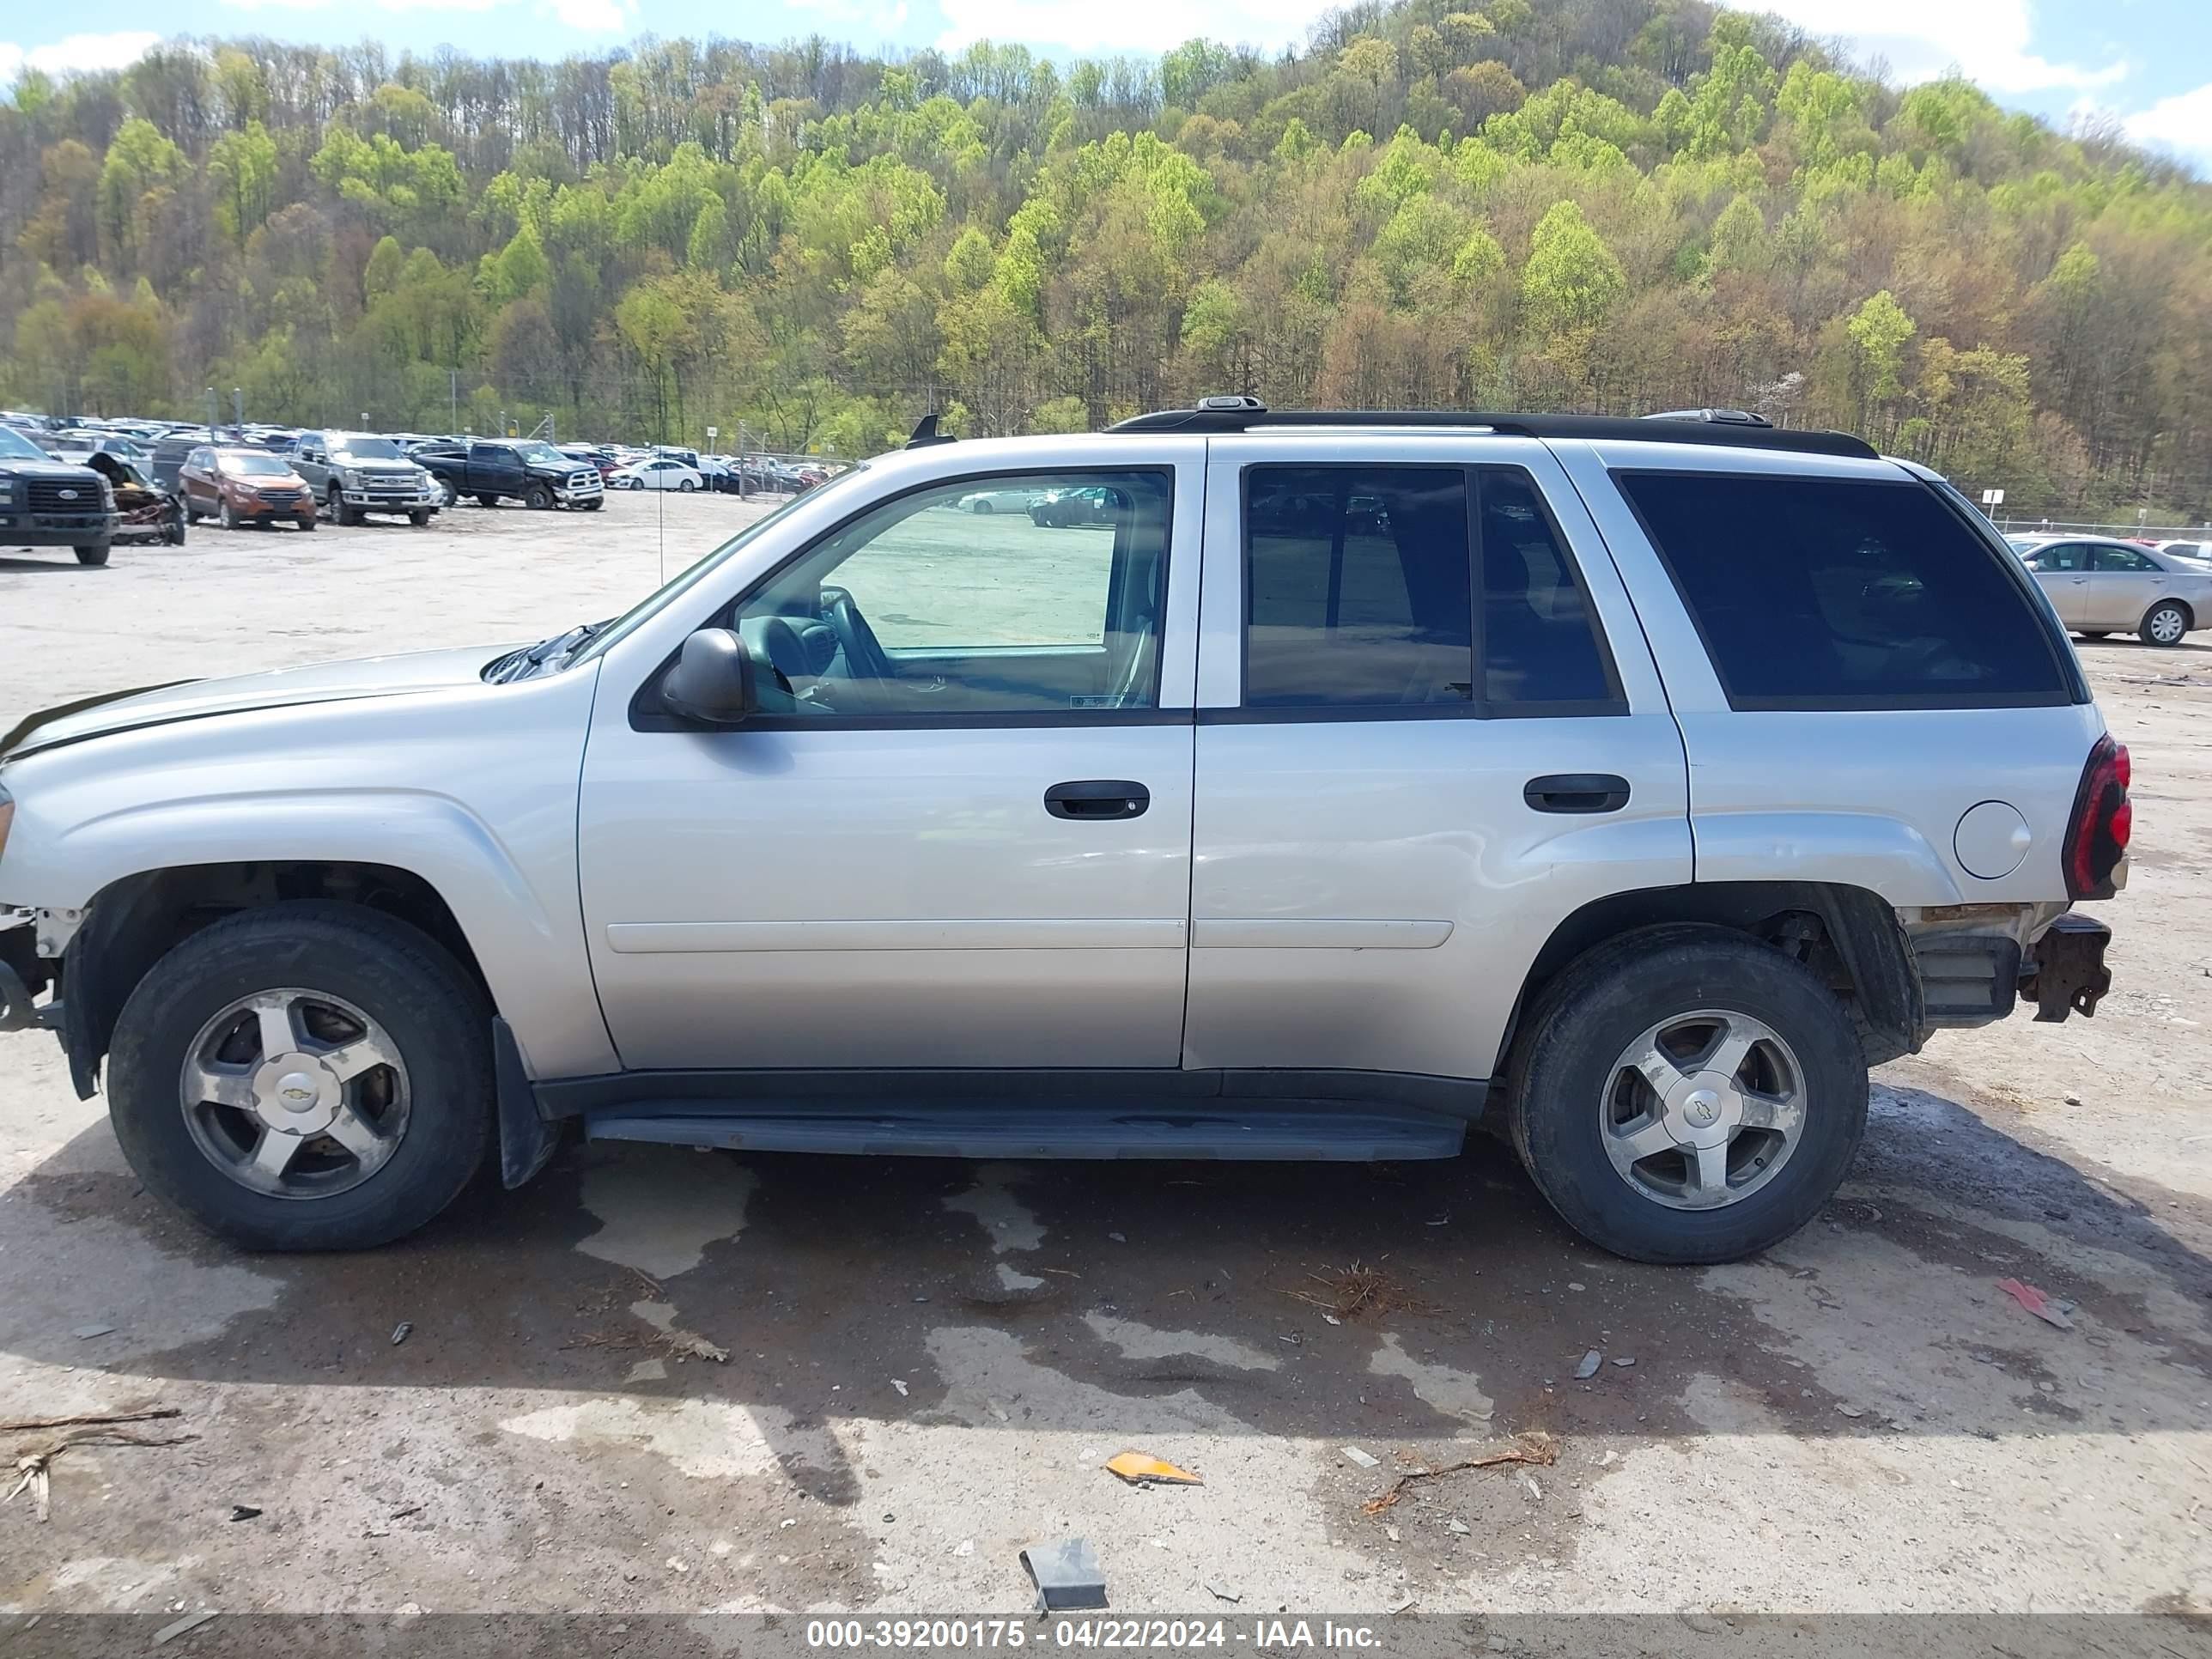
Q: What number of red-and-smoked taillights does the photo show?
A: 1